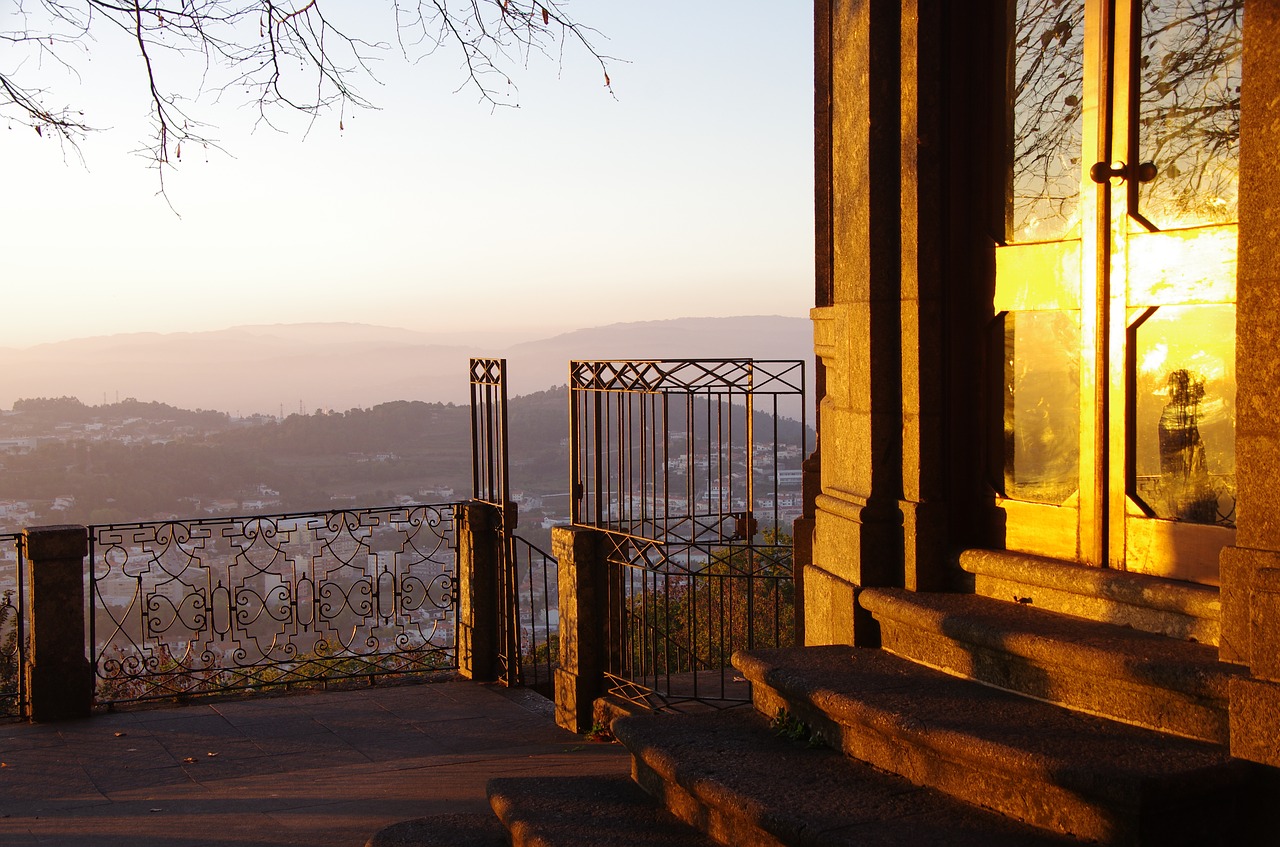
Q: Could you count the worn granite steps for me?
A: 6